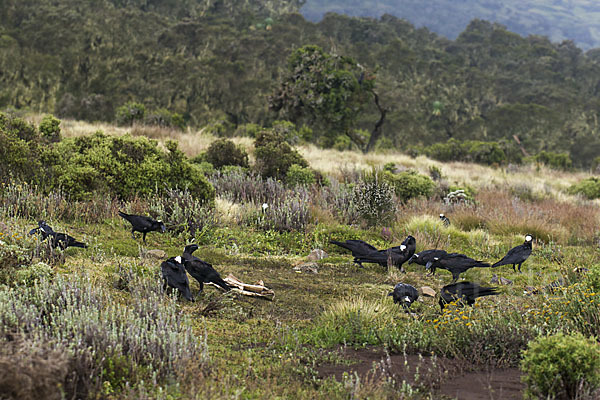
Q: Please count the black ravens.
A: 13